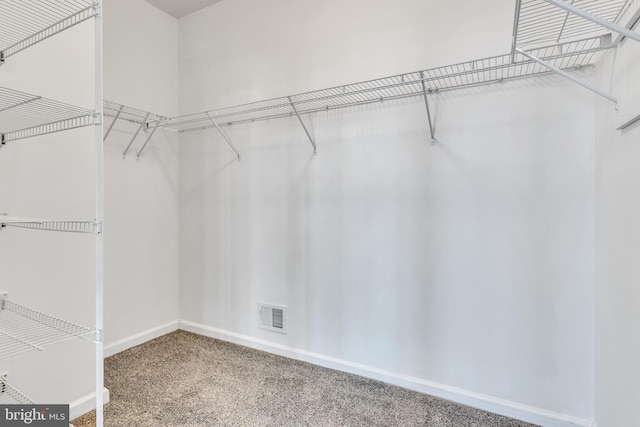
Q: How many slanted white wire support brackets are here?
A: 8